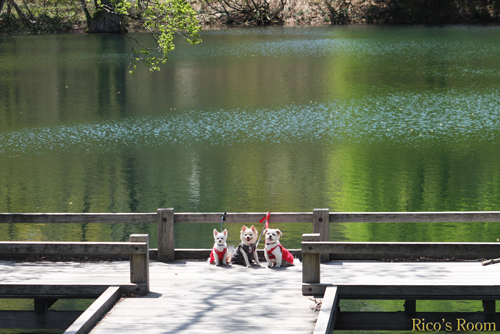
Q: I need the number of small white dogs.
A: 3